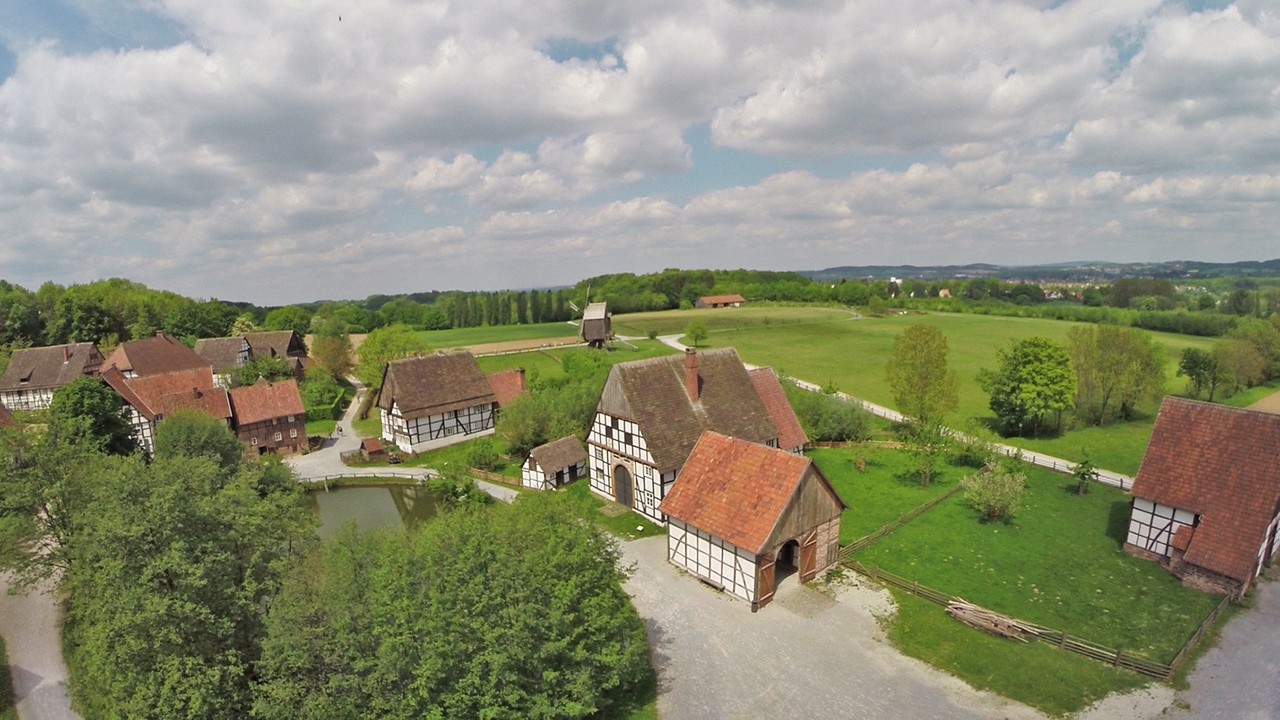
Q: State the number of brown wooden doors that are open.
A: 2